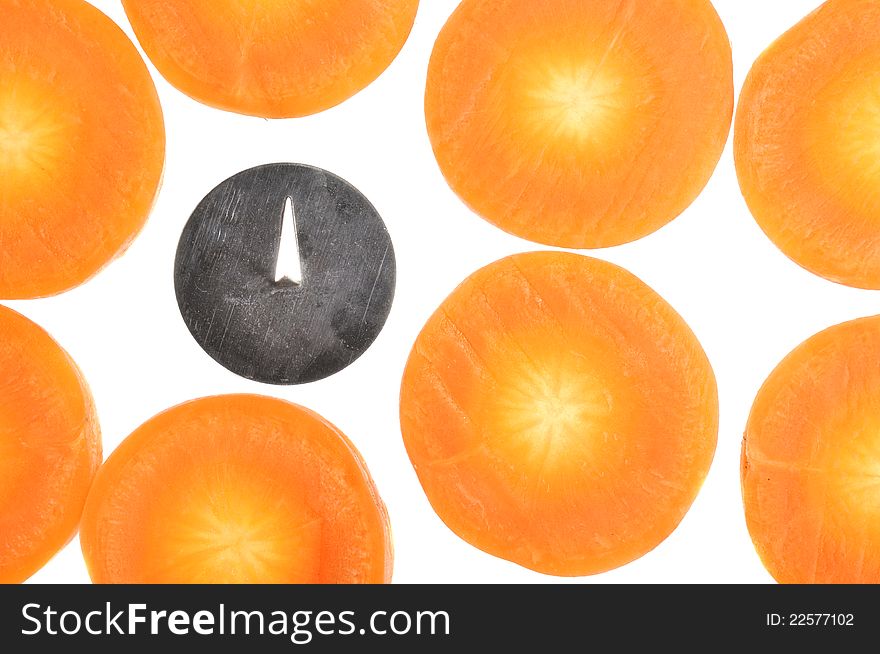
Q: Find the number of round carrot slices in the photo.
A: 8